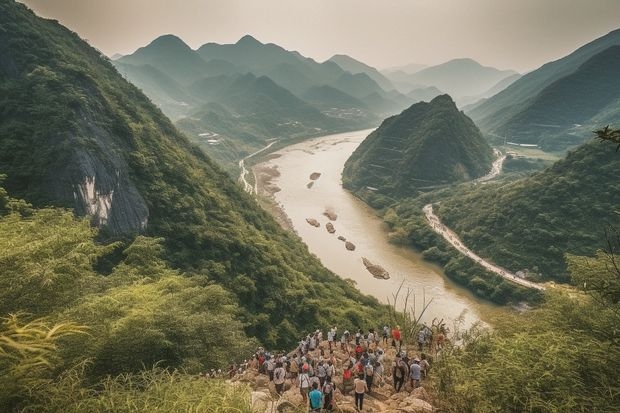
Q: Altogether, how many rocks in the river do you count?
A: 8